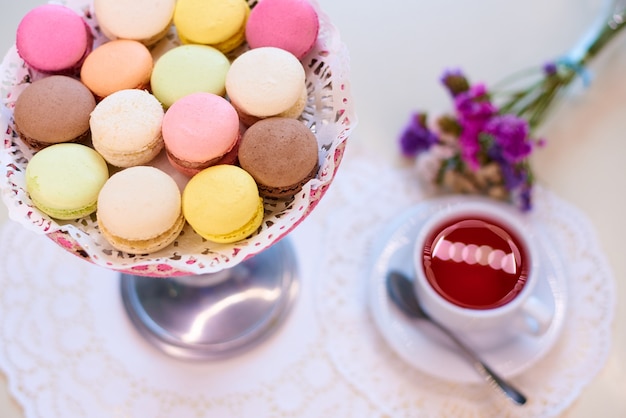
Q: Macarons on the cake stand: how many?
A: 14